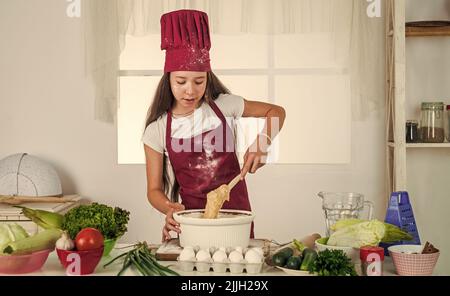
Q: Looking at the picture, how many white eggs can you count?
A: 10